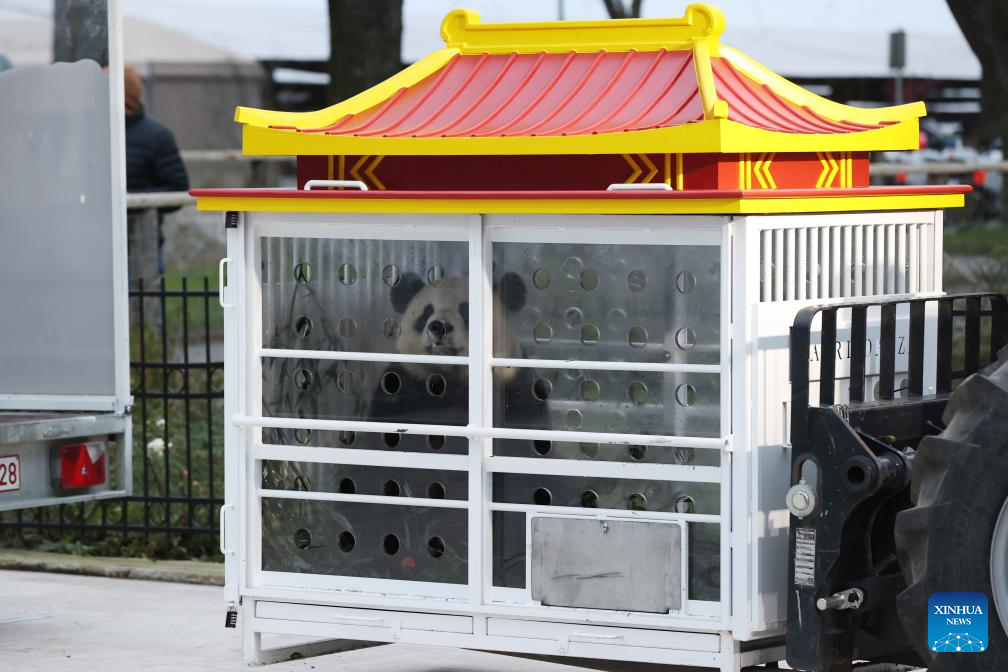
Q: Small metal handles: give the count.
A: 6